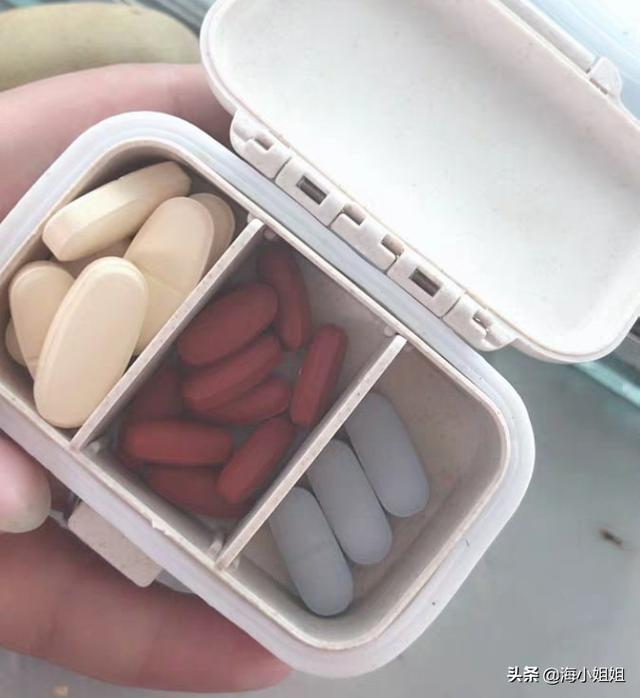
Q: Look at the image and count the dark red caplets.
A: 9